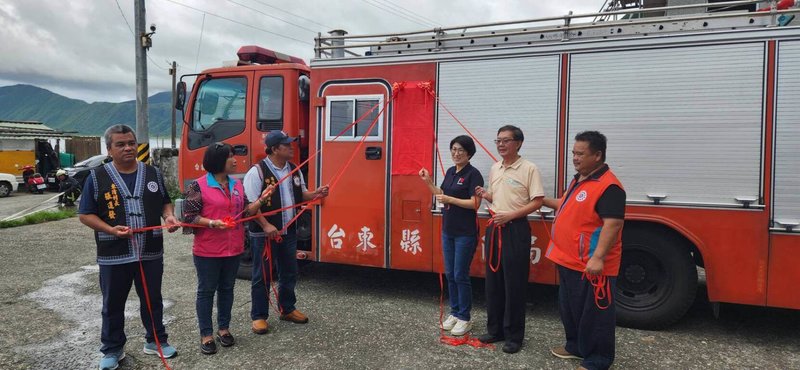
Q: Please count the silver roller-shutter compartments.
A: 3